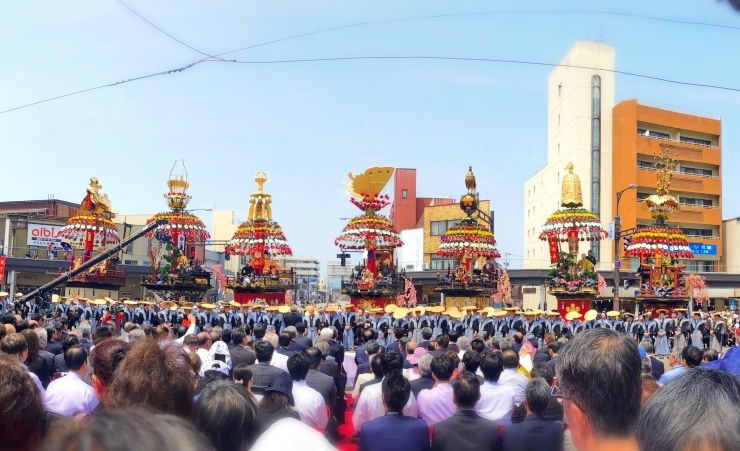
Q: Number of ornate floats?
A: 7